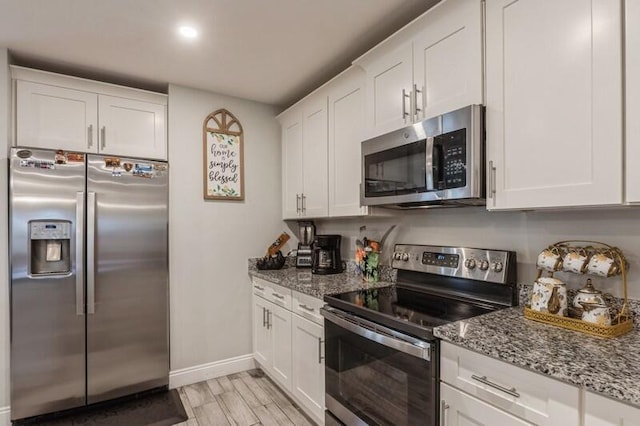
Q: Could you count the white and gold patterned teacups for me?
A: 3